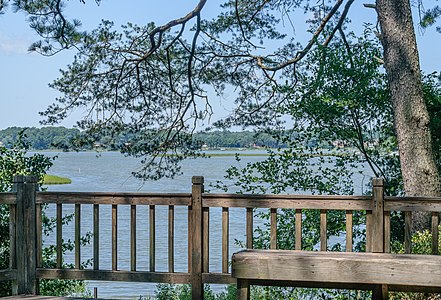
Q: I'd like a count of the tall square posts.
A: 3